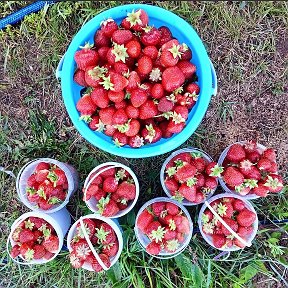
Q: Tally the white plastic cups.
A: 8